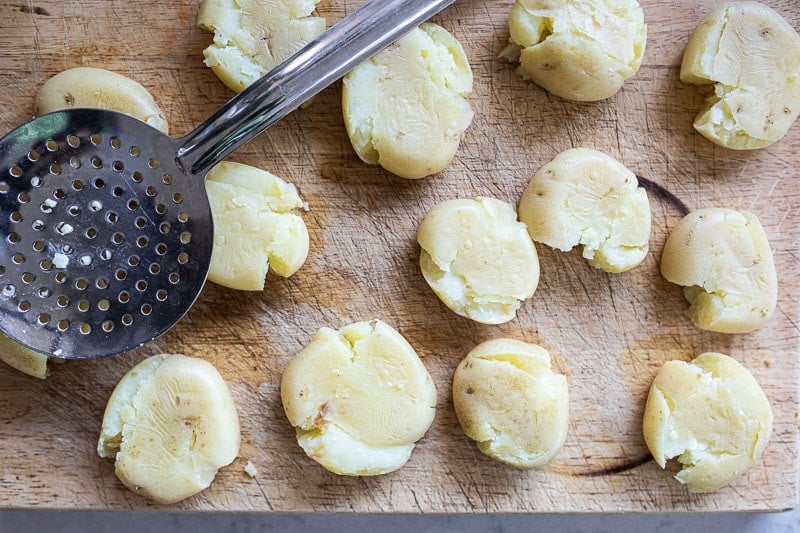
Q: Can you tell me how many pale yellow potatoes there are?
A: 14